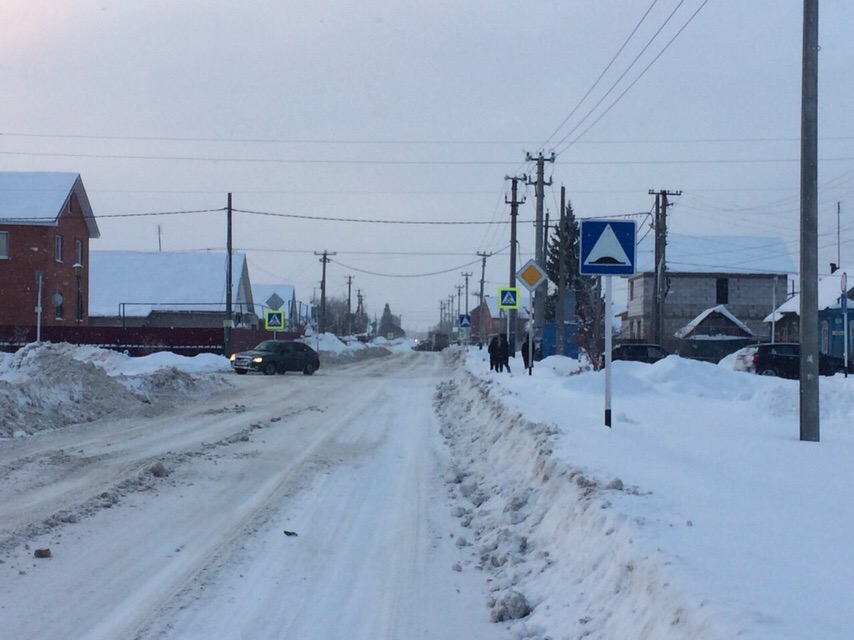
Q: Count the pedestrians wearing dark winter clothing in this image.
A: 3